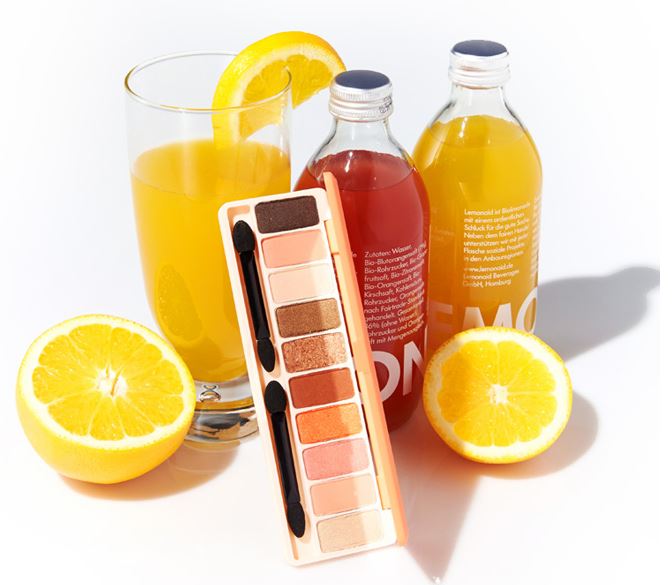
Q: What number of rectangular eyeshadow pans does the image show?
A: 10